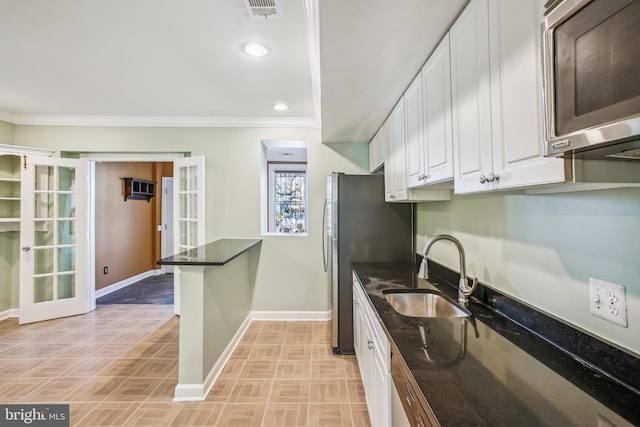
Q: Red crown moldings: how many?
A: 0